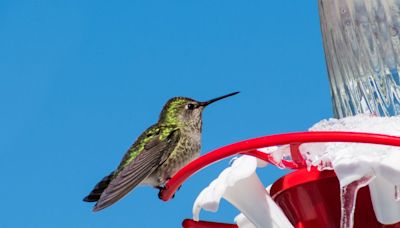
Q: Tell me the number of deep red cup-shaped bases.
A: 1